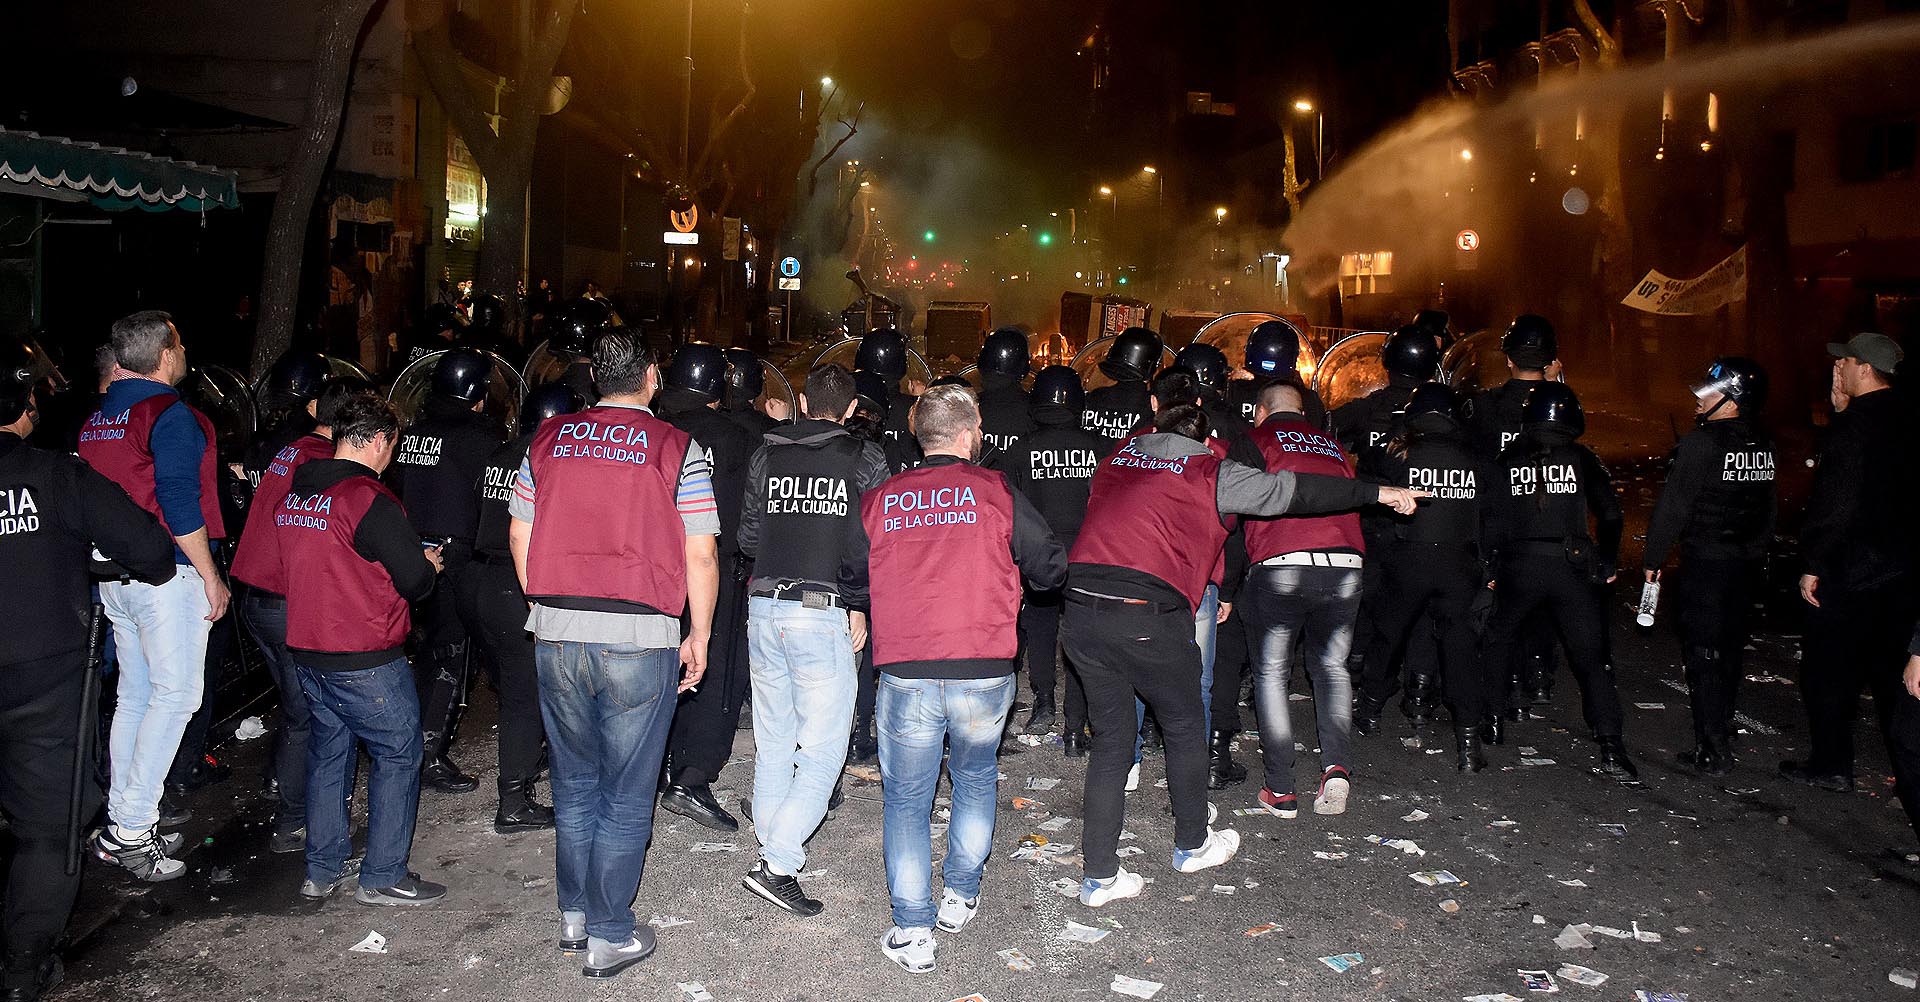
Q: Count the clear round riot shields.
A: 11